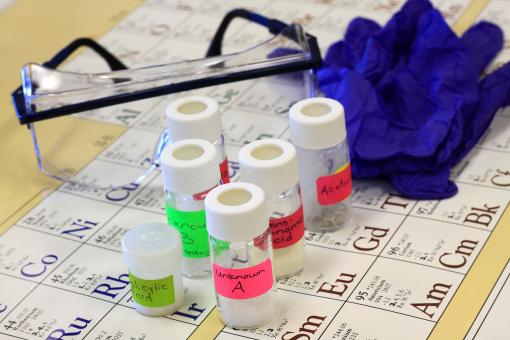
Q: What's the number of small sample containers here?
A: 6